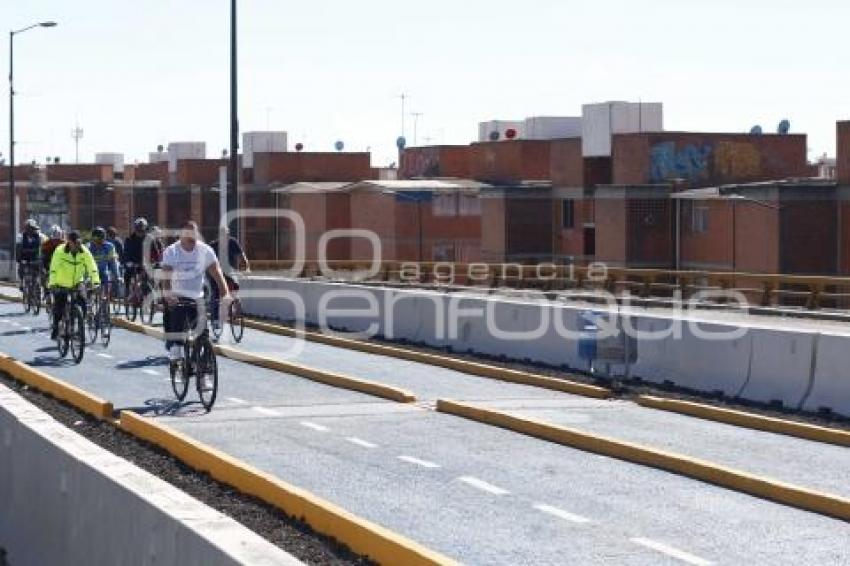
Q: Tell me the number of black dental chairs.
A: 0